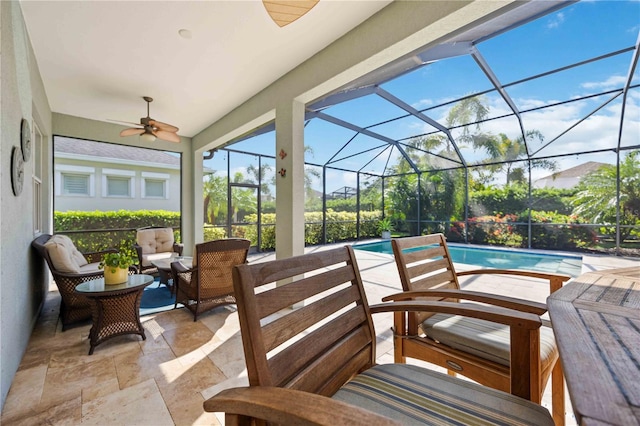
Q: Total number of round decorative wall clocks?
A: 2